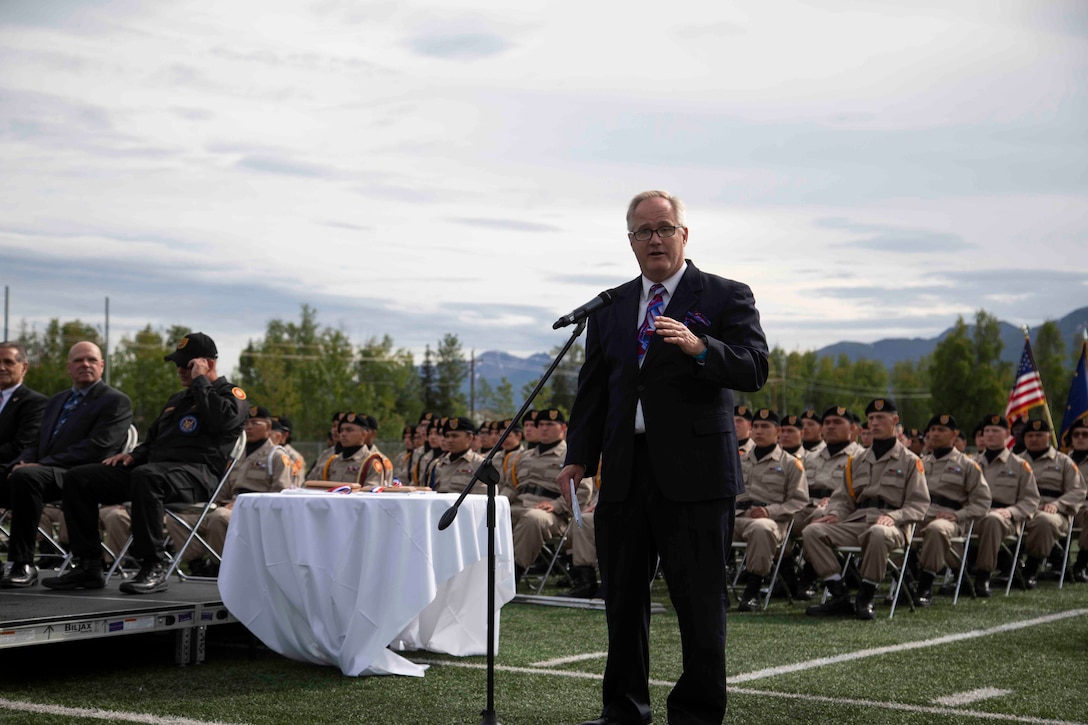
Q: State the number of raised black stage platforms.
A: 1